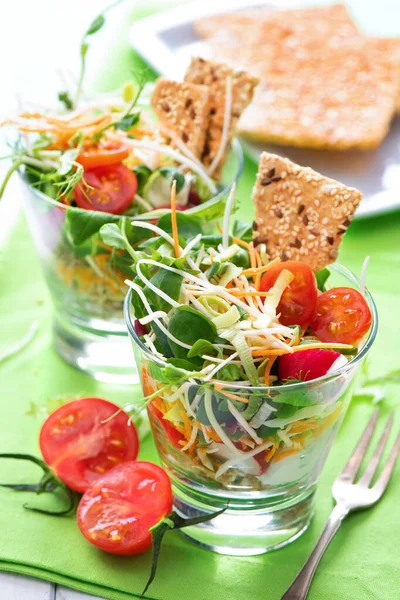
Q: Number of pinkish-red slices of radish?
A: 1